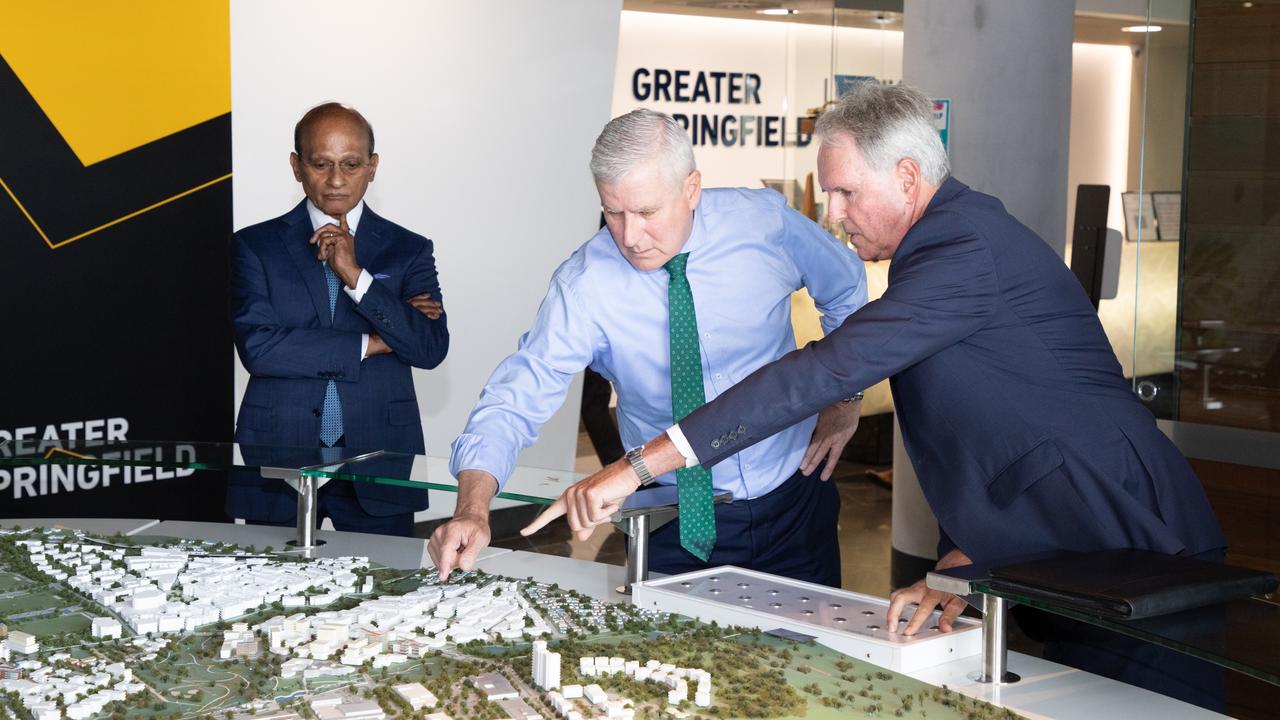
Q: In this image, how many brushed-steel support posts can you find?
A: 3